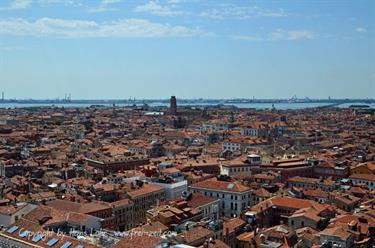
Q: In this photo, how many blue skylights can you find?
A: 6